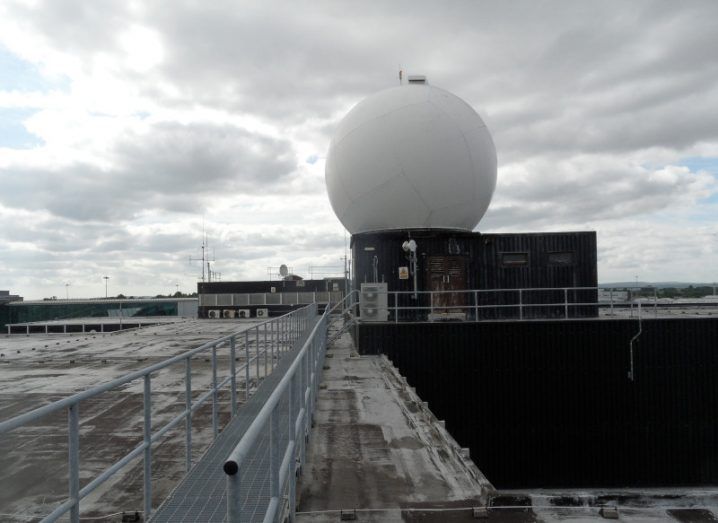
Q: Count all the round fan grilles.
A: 6